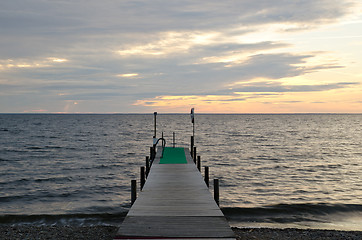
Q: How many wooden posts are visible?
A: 10